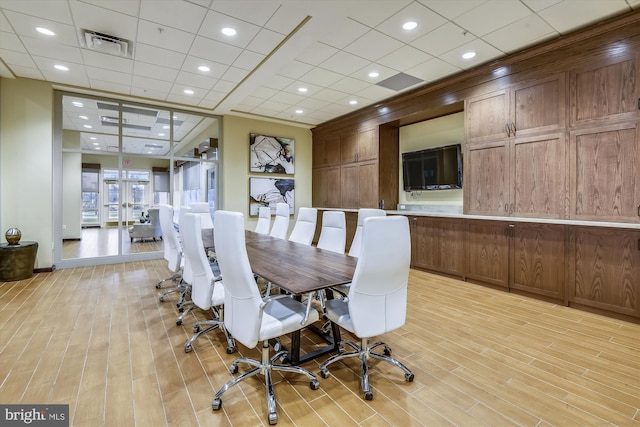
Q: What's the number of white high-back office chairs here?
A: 12